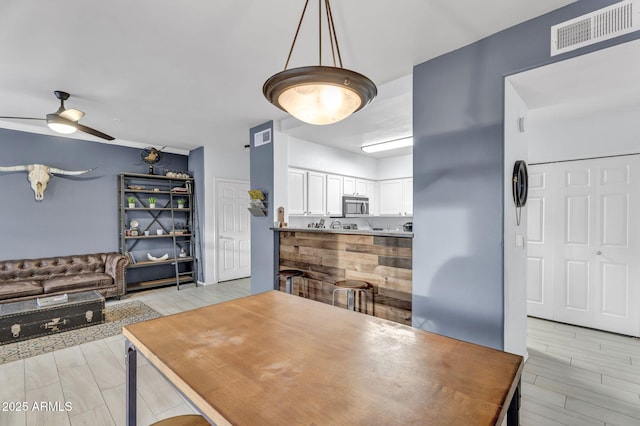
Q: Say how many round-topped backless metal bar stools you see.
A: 2